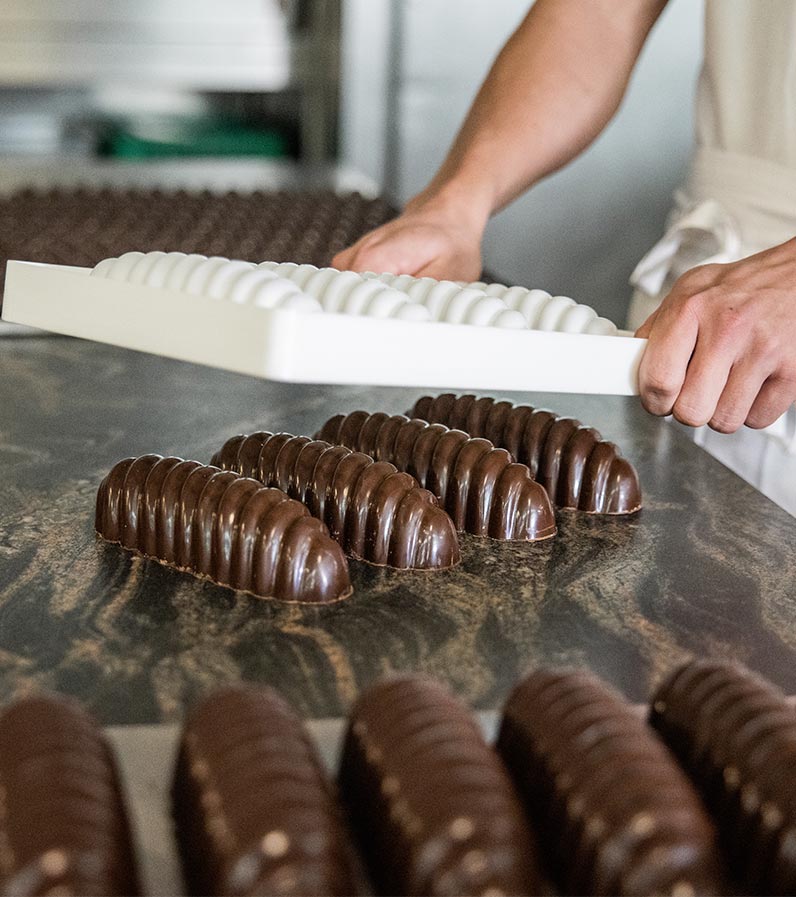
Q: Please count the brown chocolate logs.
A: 9